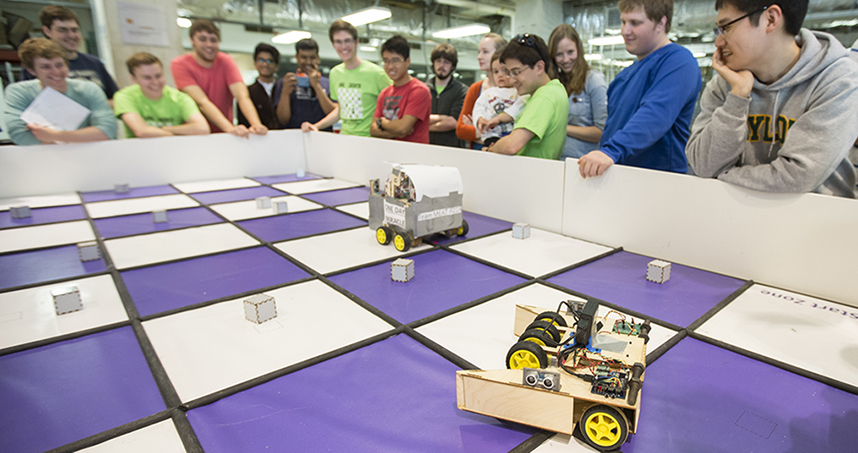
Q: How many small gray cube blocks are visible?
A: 12